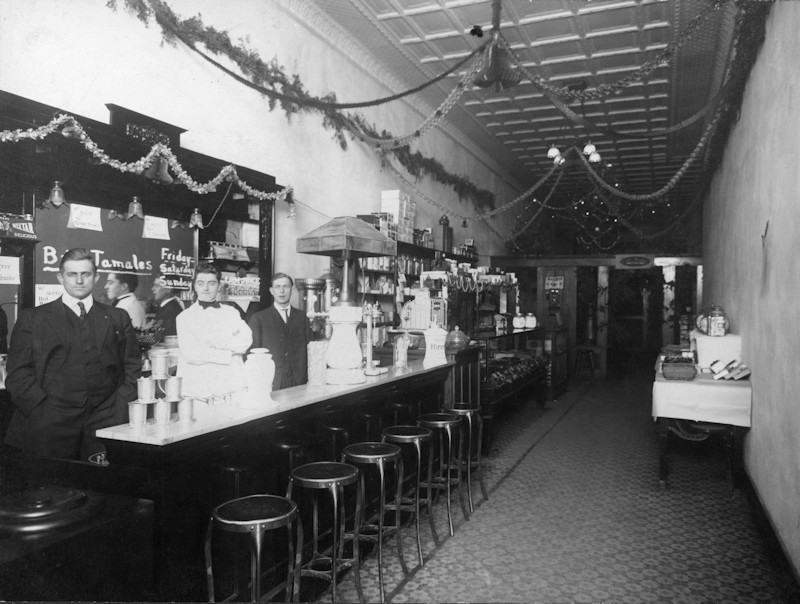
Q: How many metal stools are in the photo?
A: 6